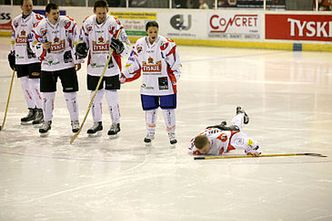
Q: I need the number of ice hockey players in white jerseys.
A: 5